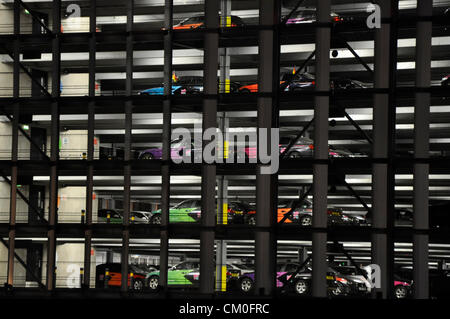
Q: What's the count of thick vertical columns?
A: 5